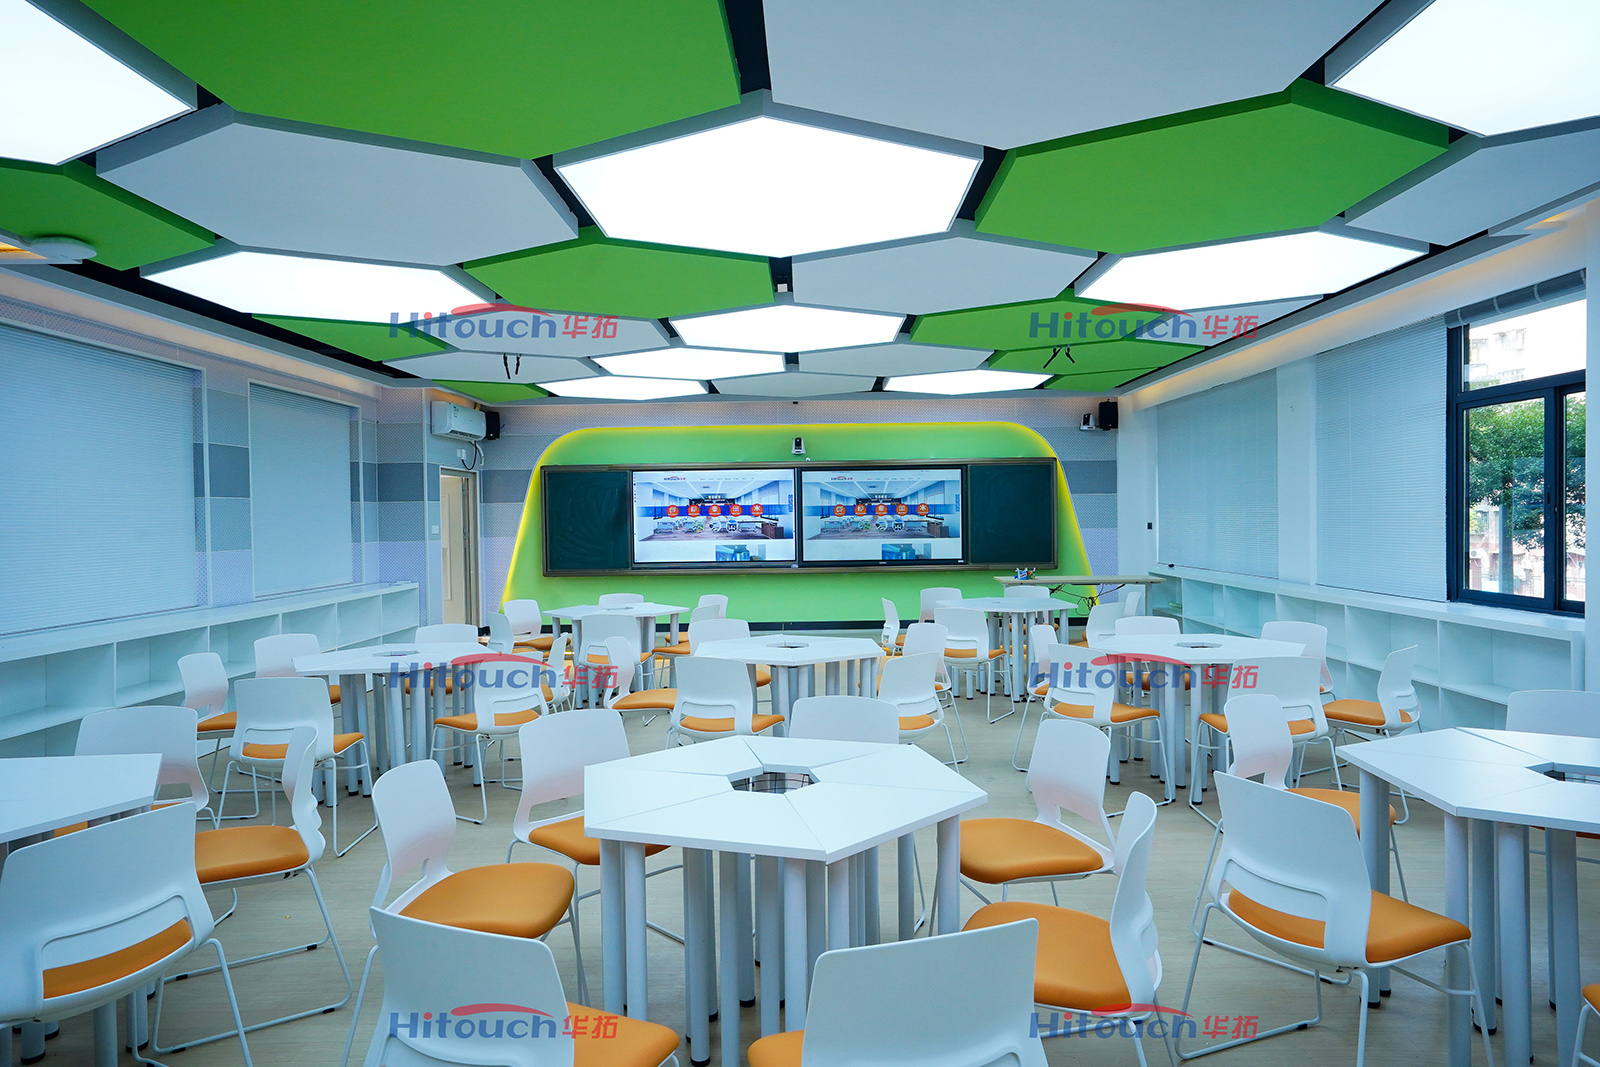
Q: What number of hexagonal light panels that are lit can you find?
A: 9